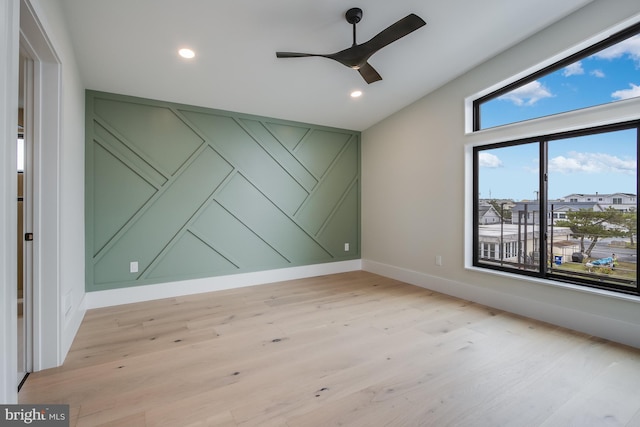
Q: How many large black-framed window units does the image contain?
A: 2